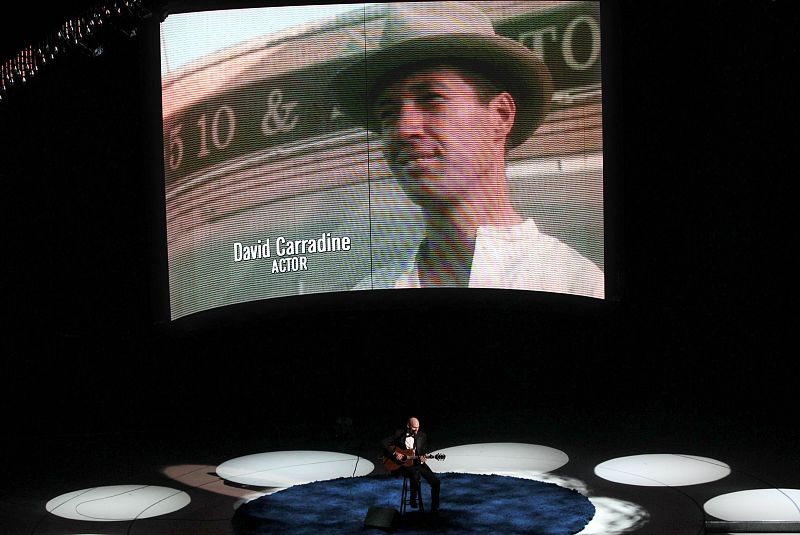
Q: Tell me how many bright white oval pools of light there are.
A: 5